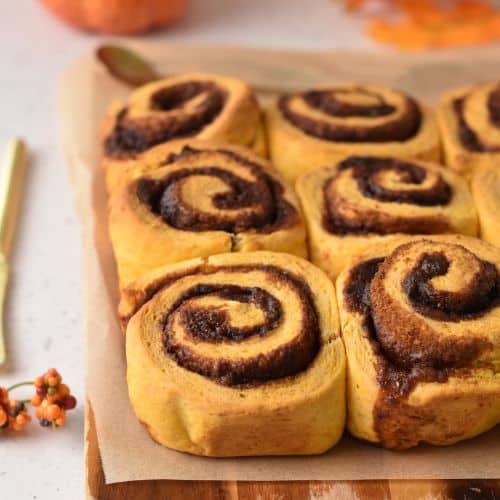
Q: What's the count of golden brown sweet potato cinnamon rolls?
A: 8